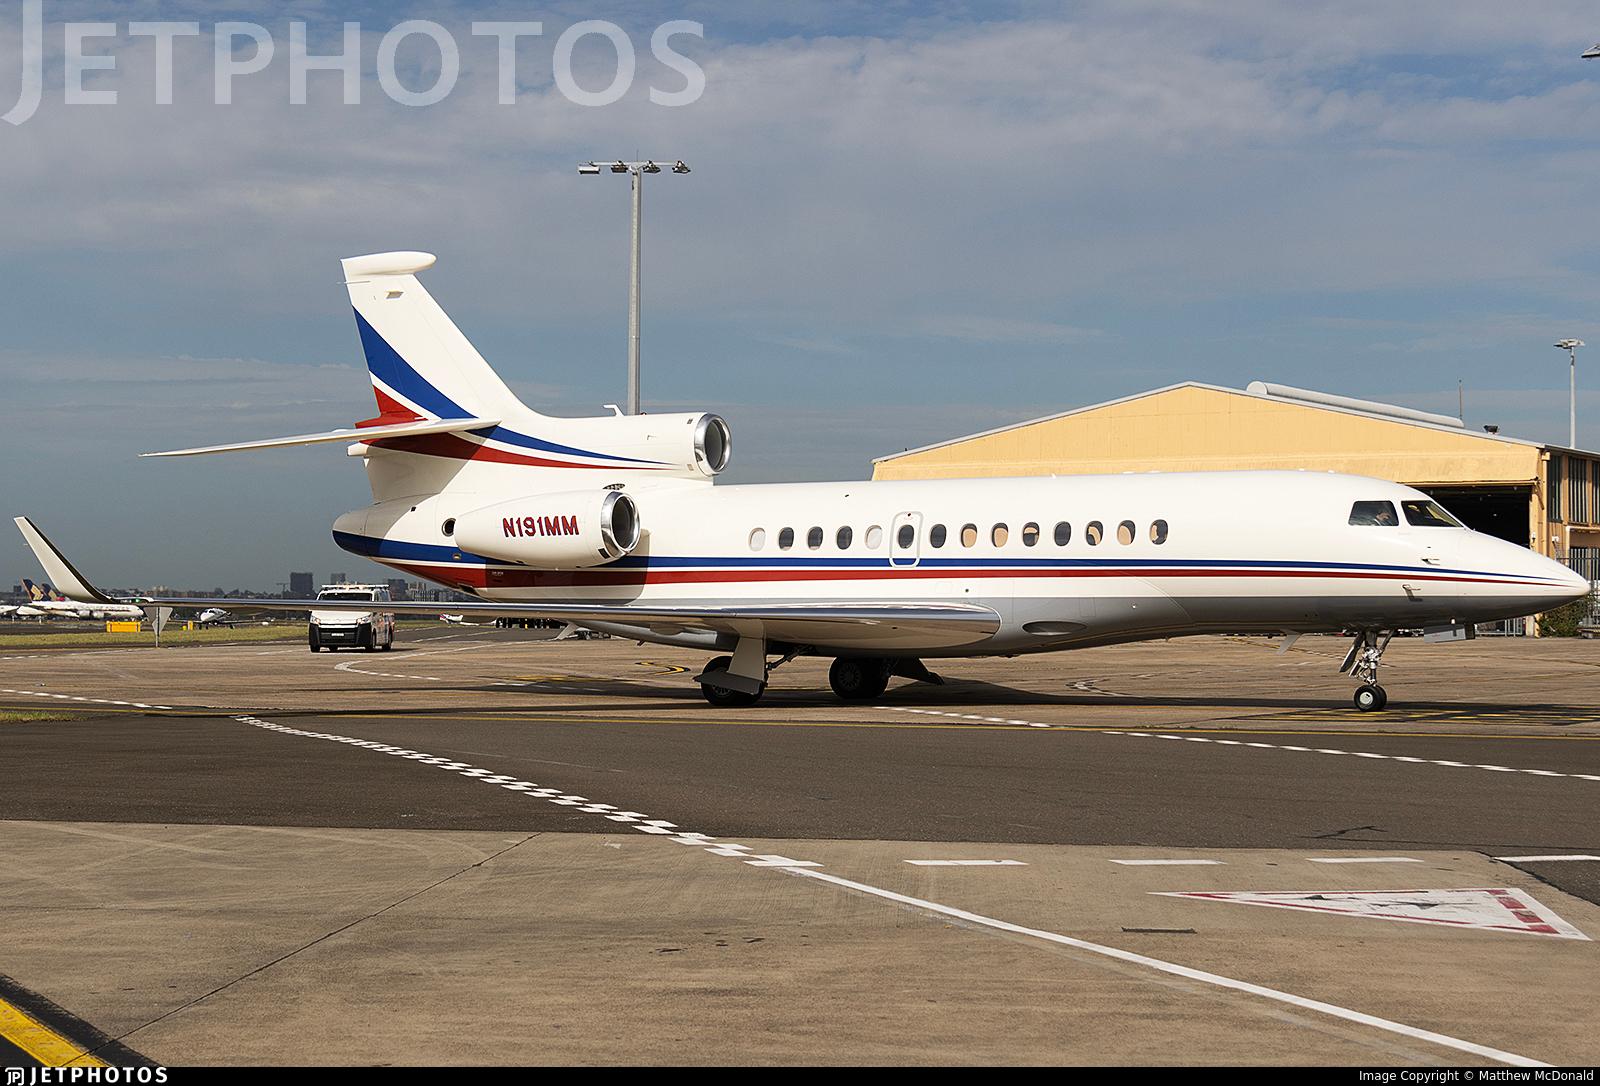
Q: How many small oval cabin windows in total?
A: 14